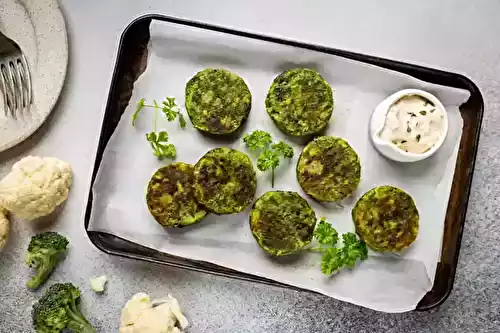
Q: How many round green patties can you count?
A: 7